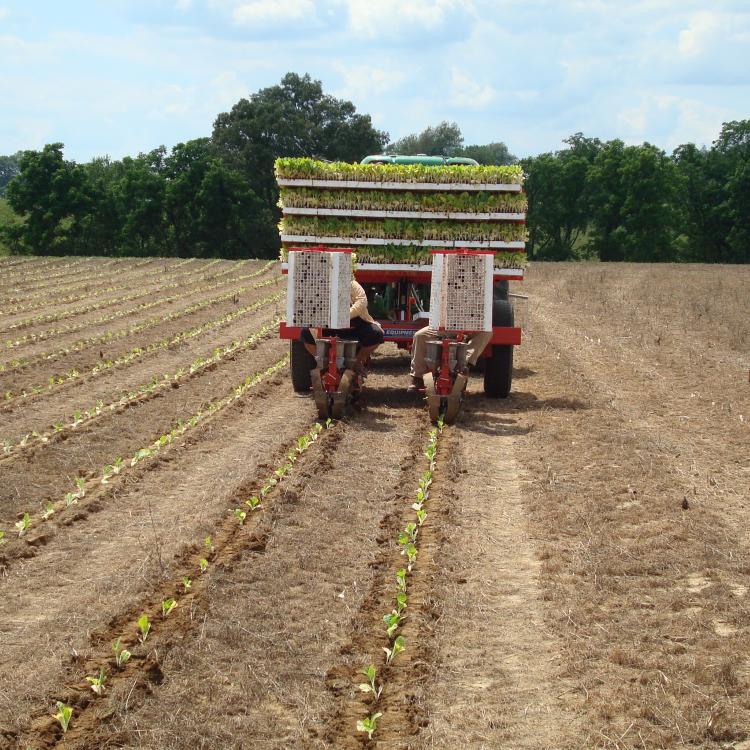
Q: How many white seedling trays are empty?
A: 2